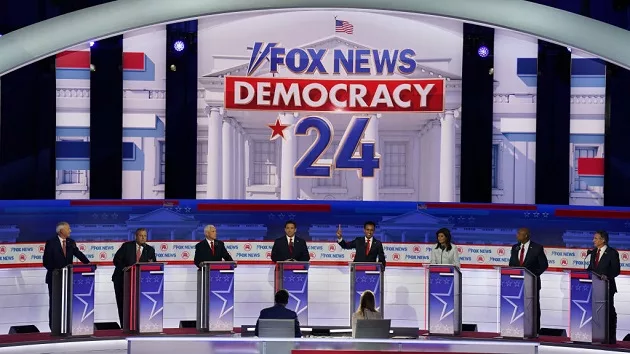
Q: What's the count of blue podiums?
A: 8